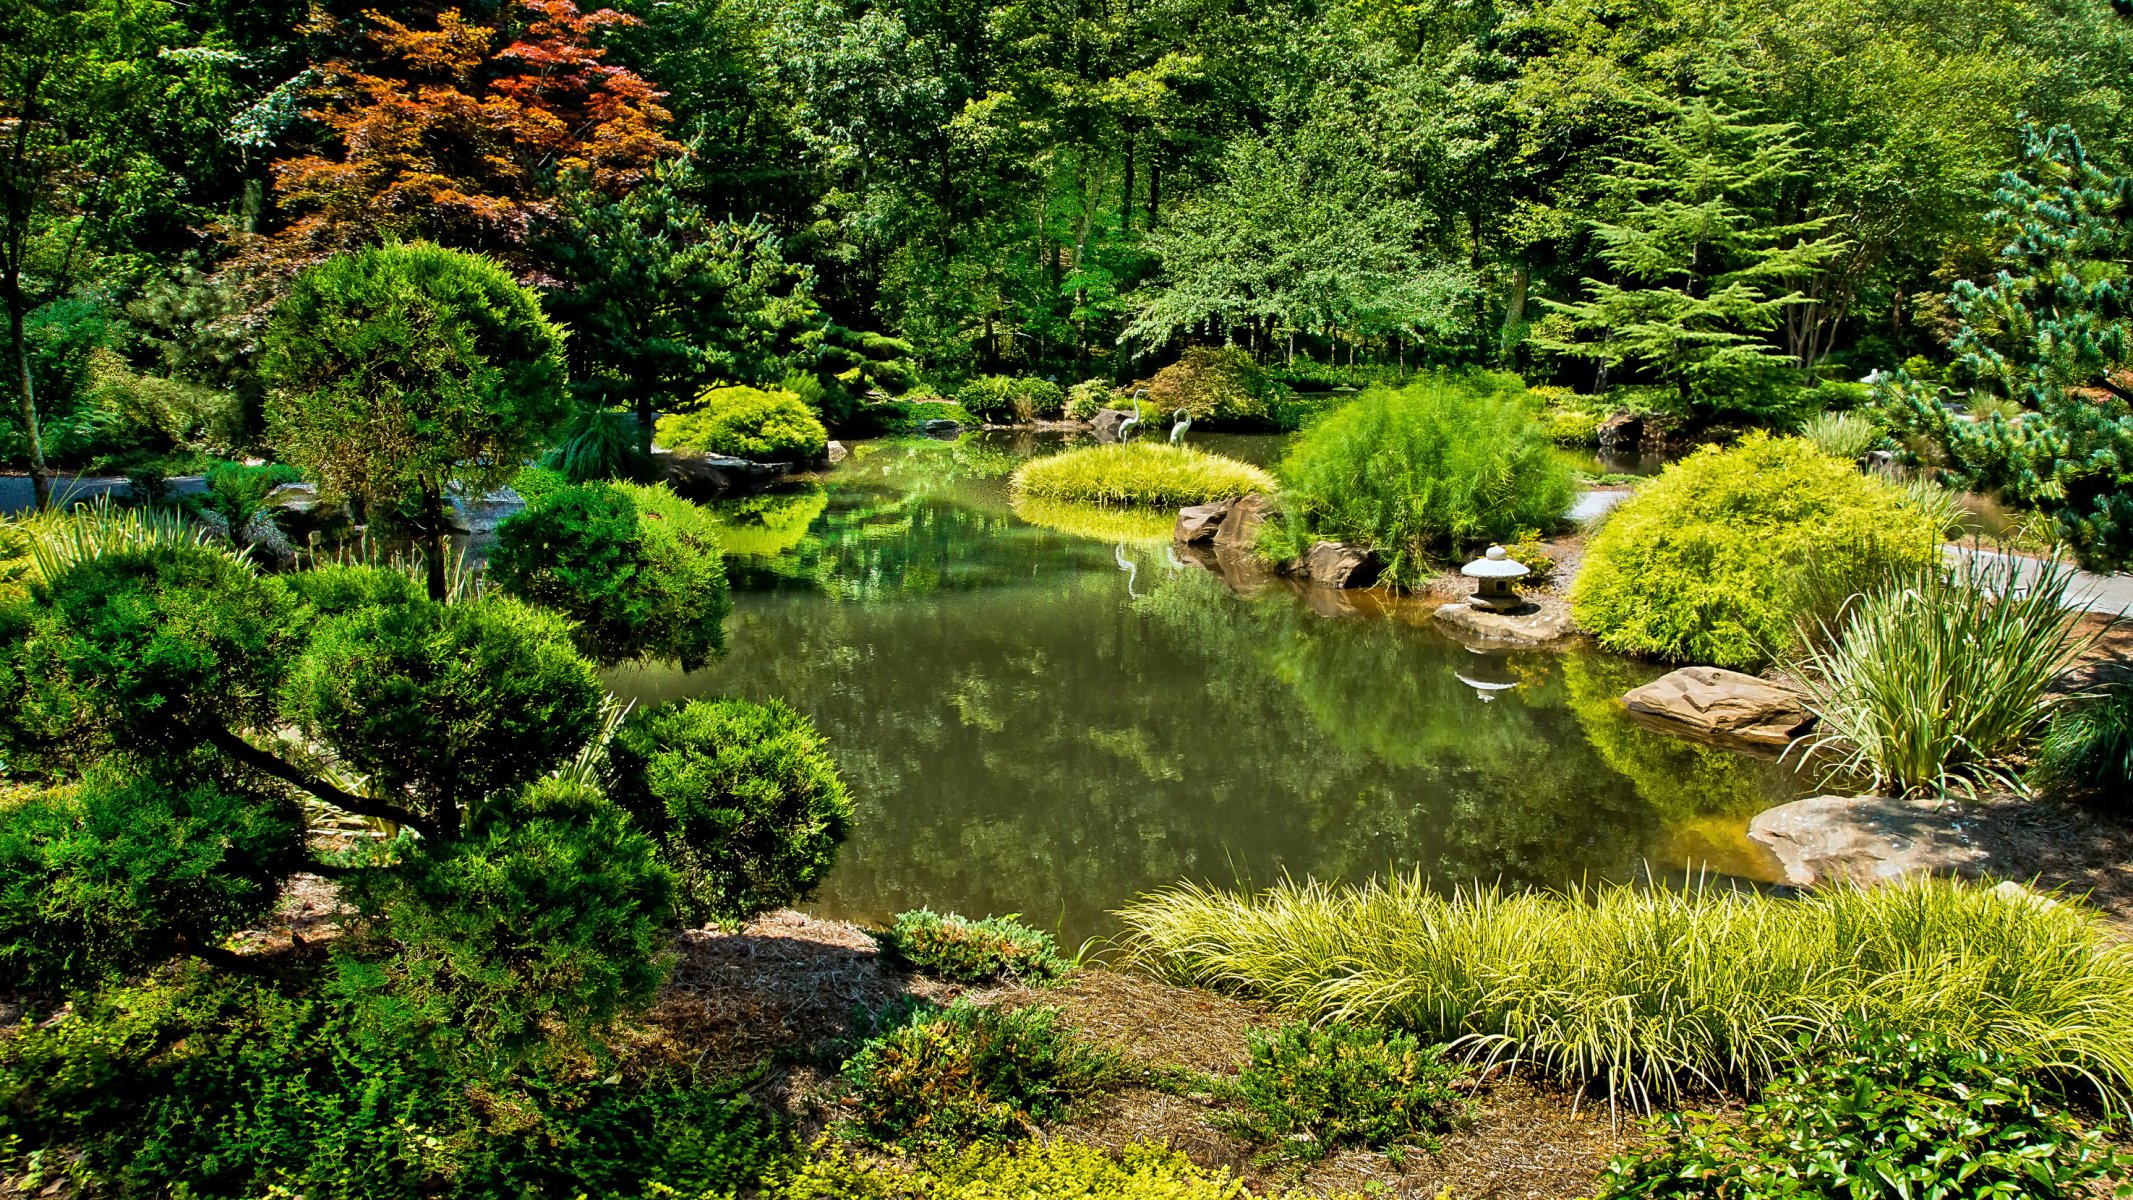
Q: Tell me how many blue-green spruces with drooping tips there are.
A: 1